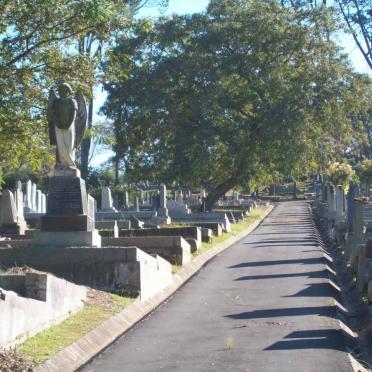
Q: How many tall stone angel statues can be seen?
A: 1